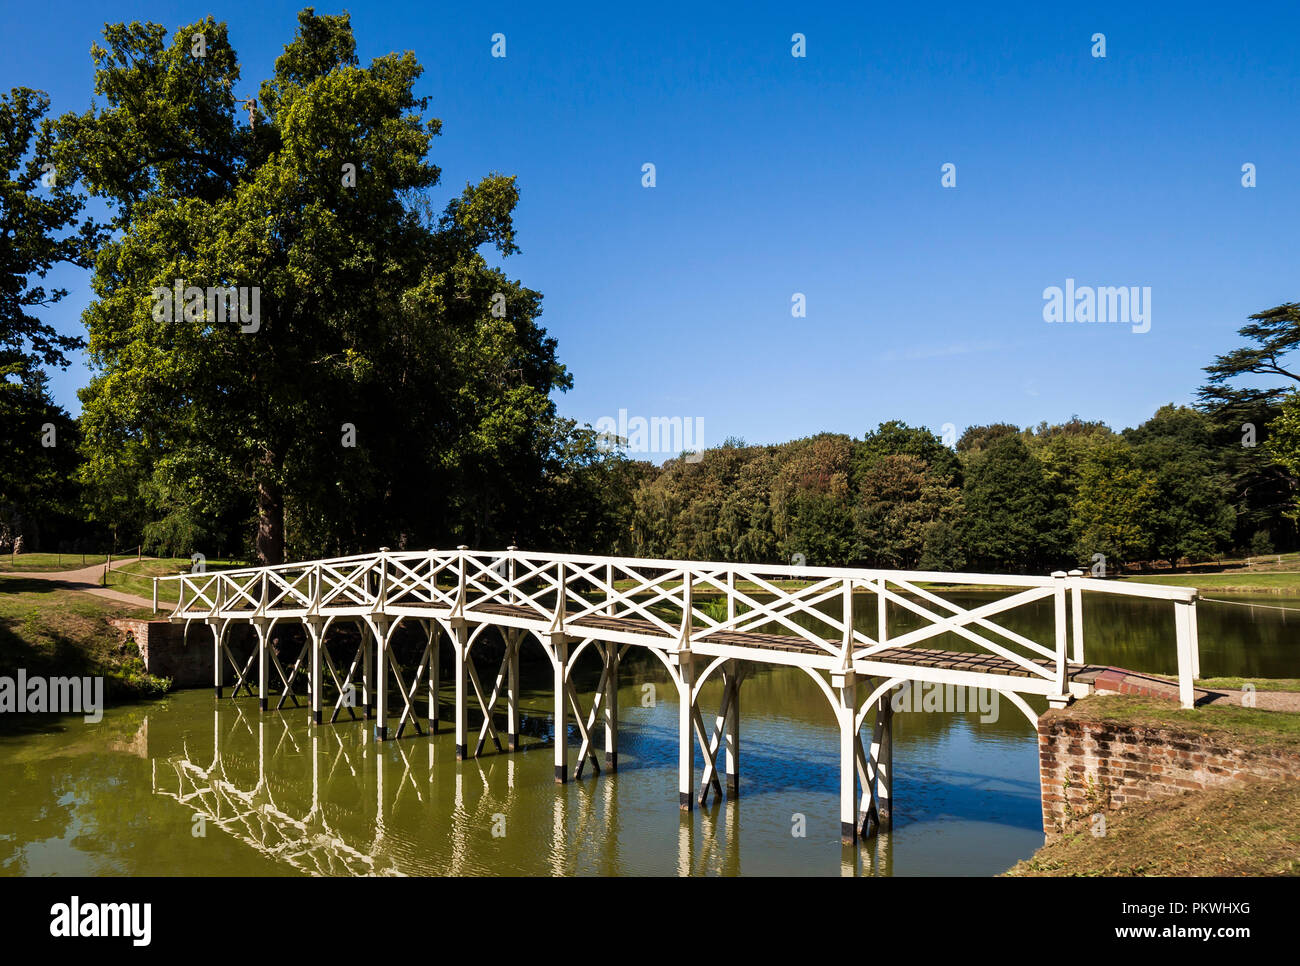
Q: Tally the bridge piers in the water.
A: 8